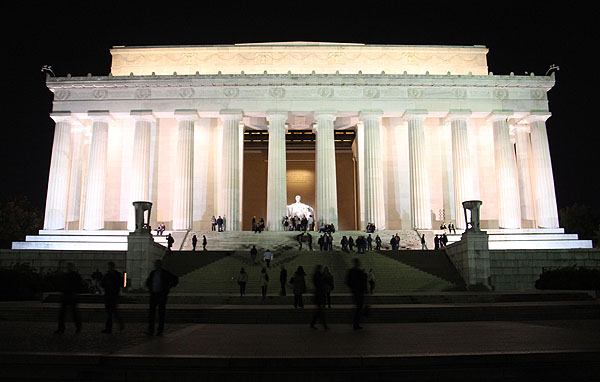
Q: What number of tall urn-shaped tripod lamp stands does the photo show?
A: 2